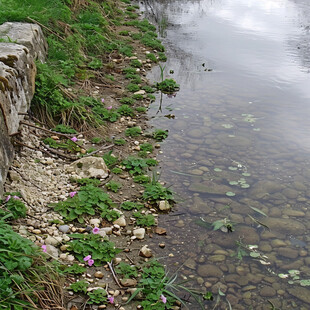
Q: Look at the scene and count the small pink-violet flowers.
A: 12